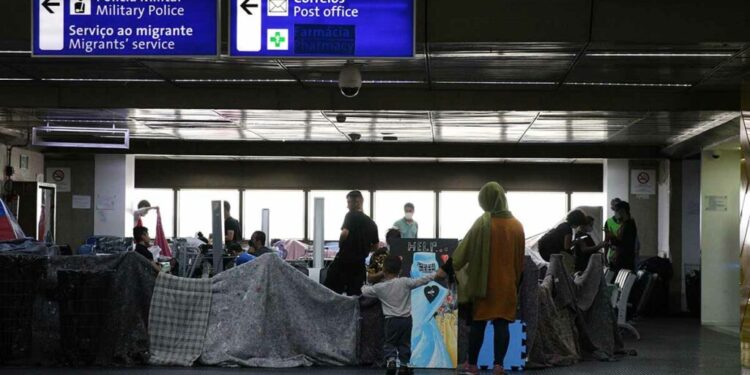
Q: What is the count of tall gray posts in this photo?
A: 3